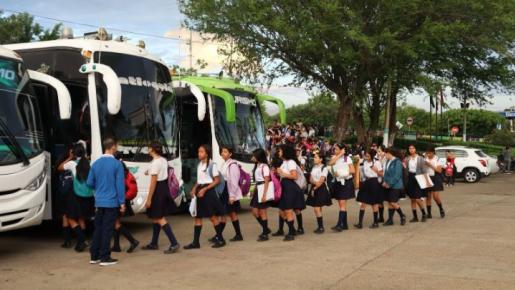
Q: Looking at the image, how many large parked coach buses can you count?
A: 3